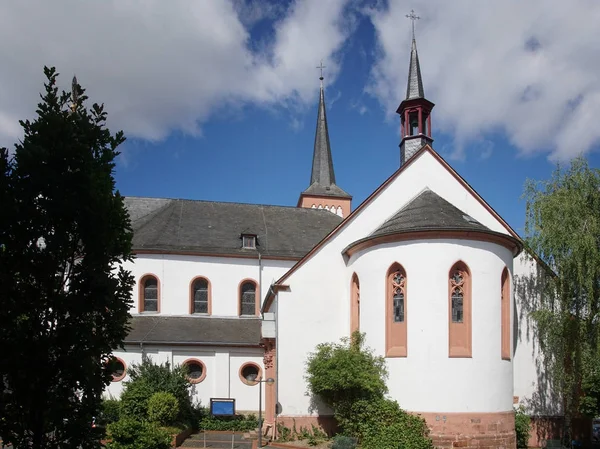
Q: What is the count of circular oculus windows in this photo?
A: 3